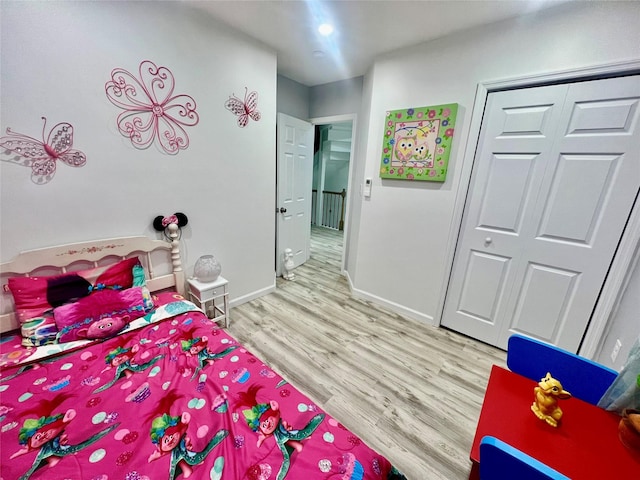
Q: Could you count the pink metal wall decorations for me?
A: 3